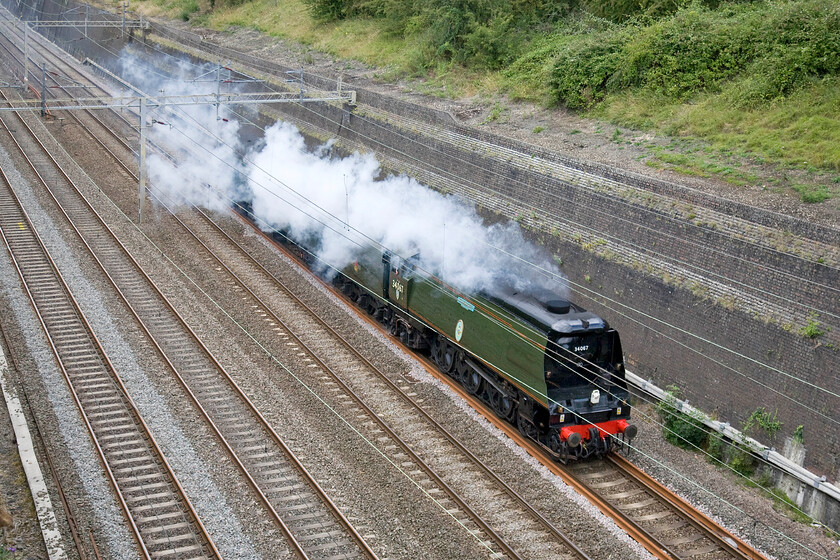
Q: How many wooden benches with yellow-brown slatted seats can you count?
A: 0